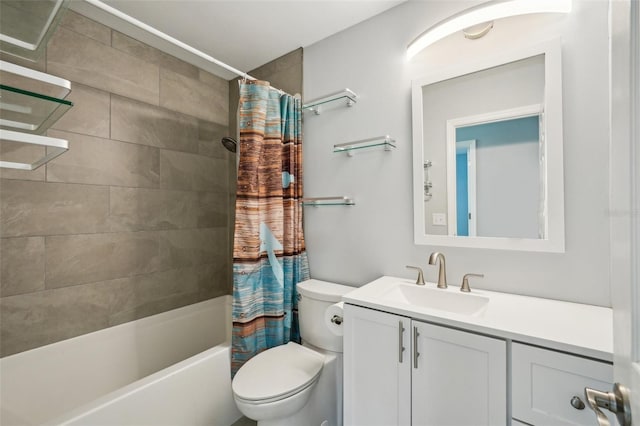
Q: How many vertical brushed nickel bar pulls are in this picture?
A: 2